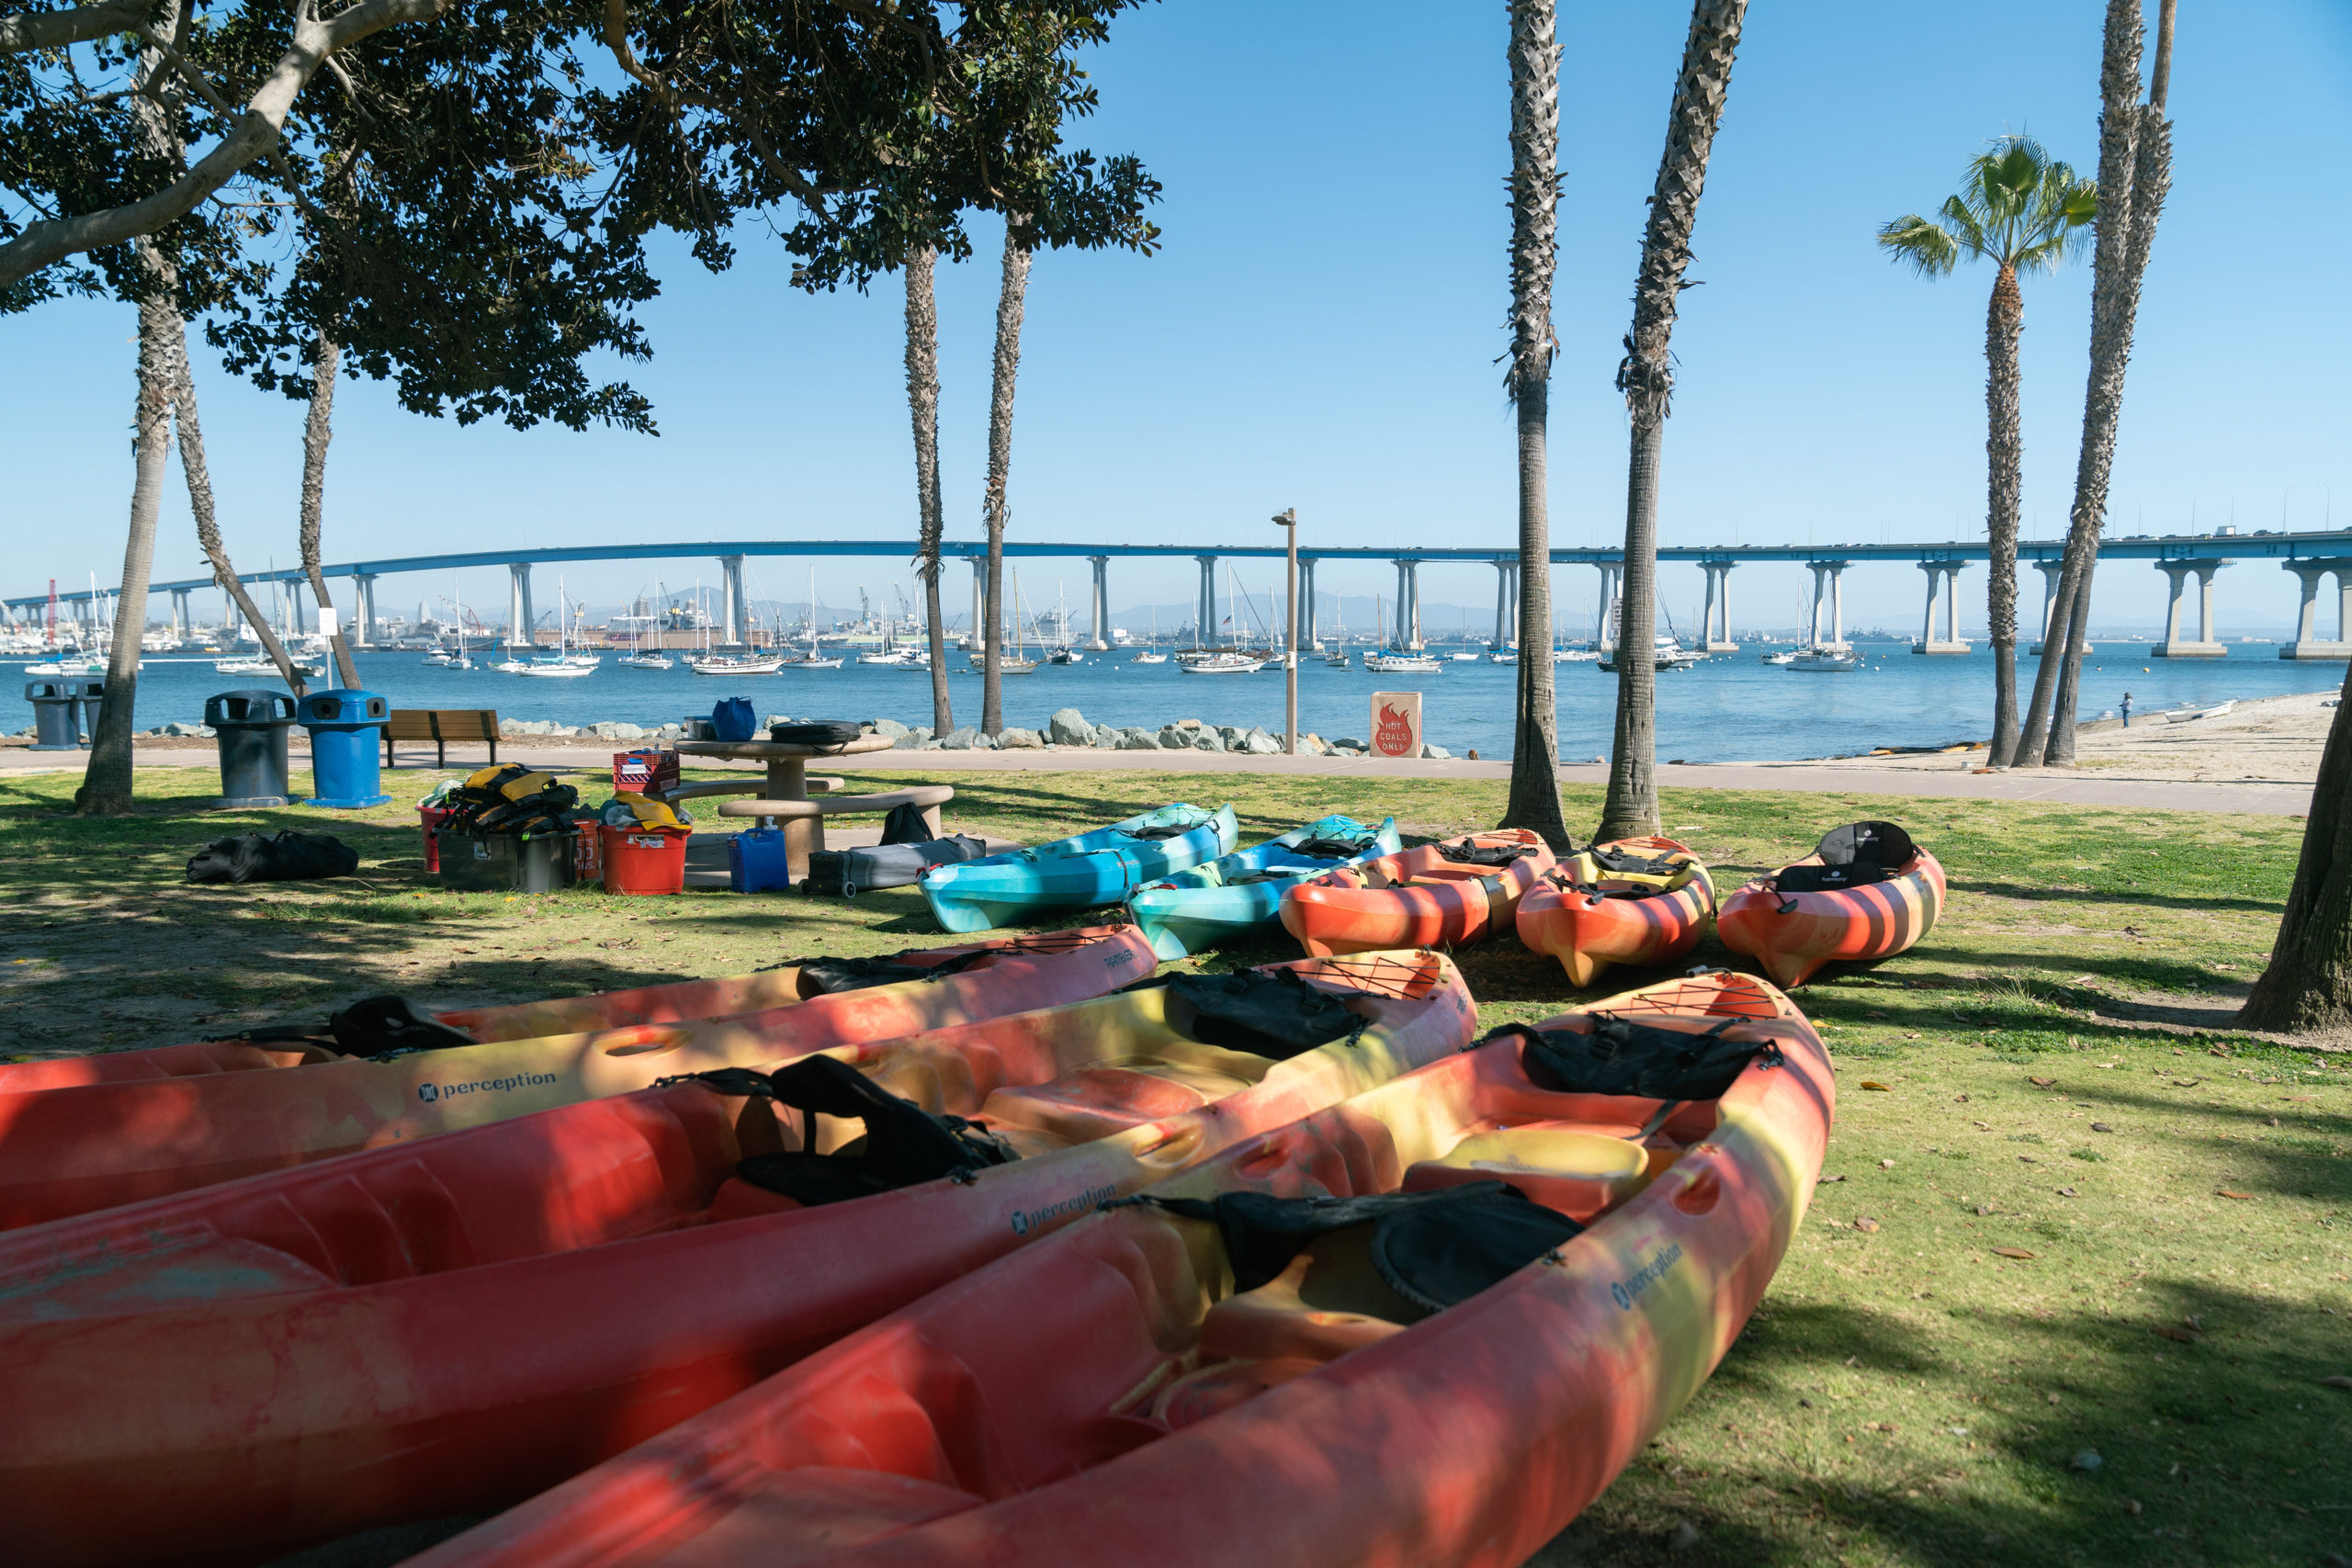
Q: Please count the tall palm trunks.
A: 10